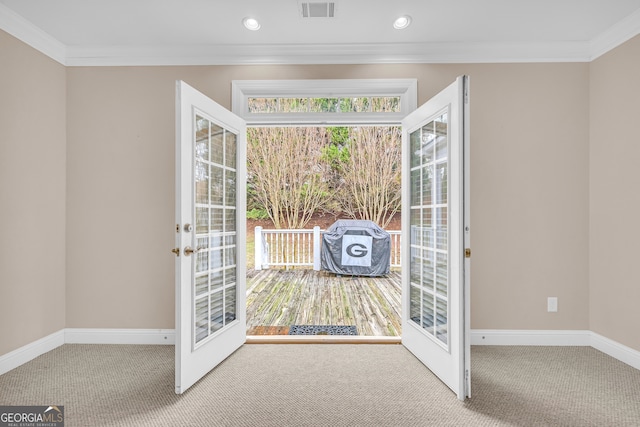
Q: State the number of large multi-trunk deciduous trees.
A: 2